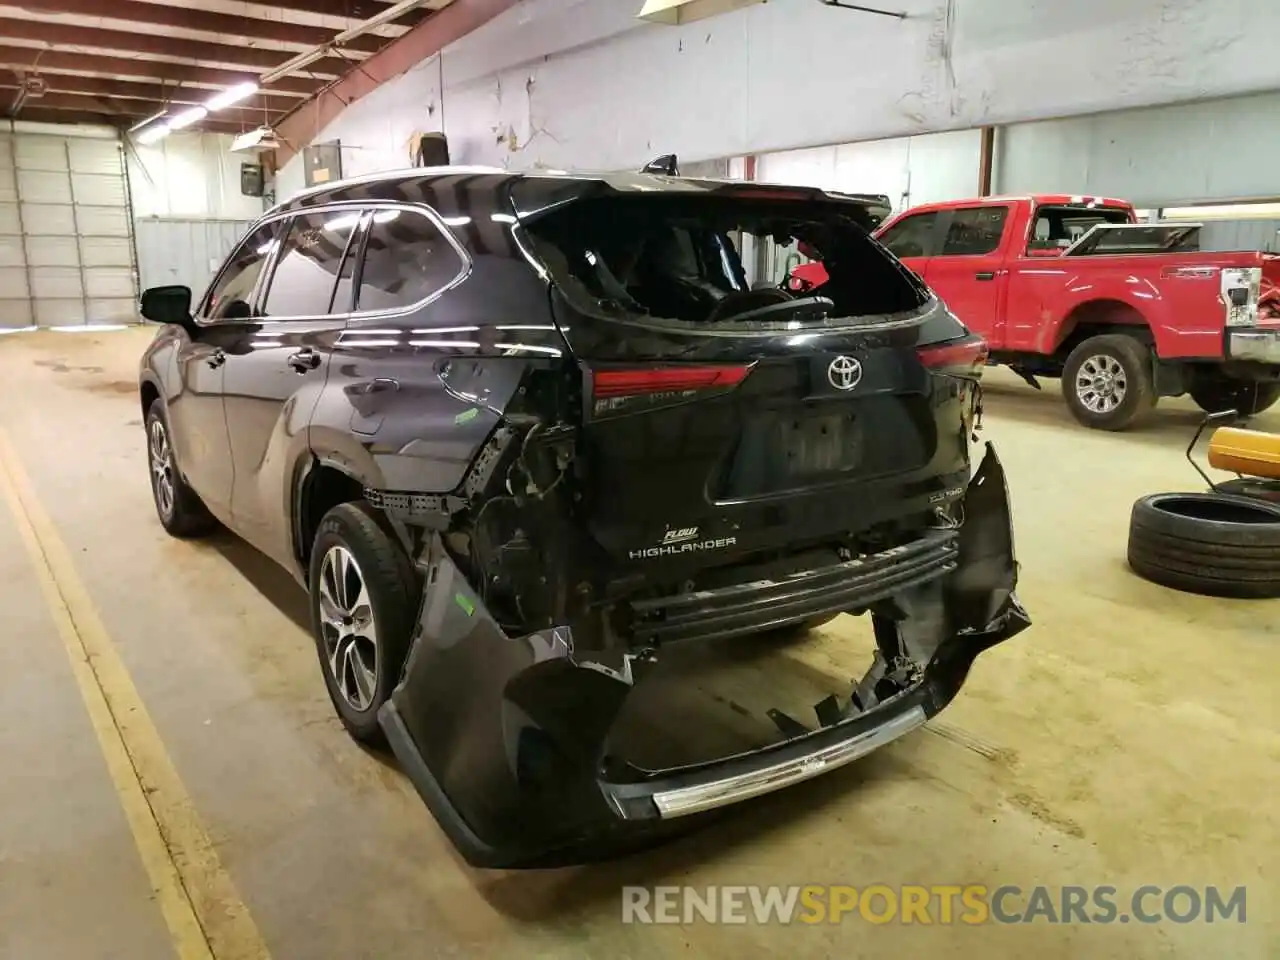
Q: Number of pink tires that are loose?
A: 0